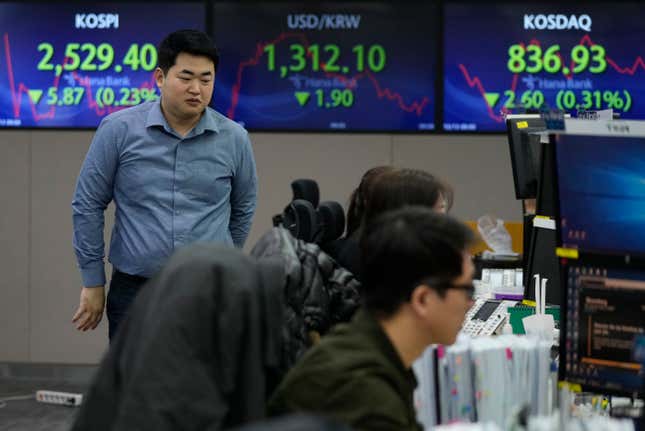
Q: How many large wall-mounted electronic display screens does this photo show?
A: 3